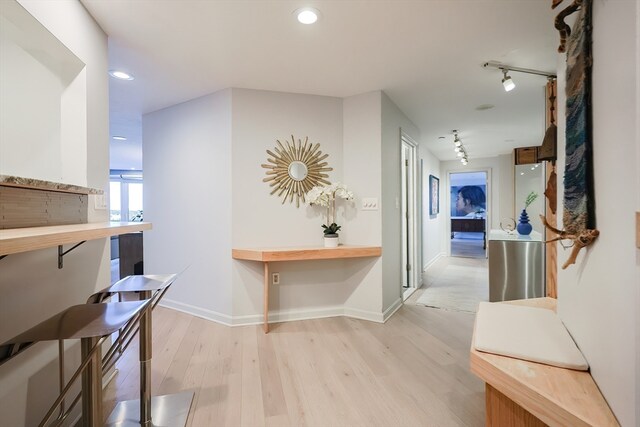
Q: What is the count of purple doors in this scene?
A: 0